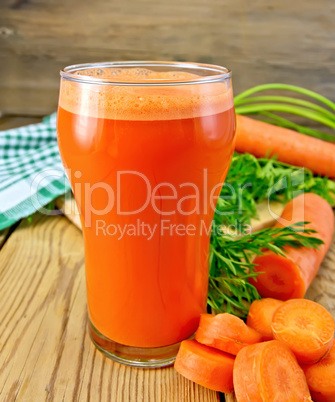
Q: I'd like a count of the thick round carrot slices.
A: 6